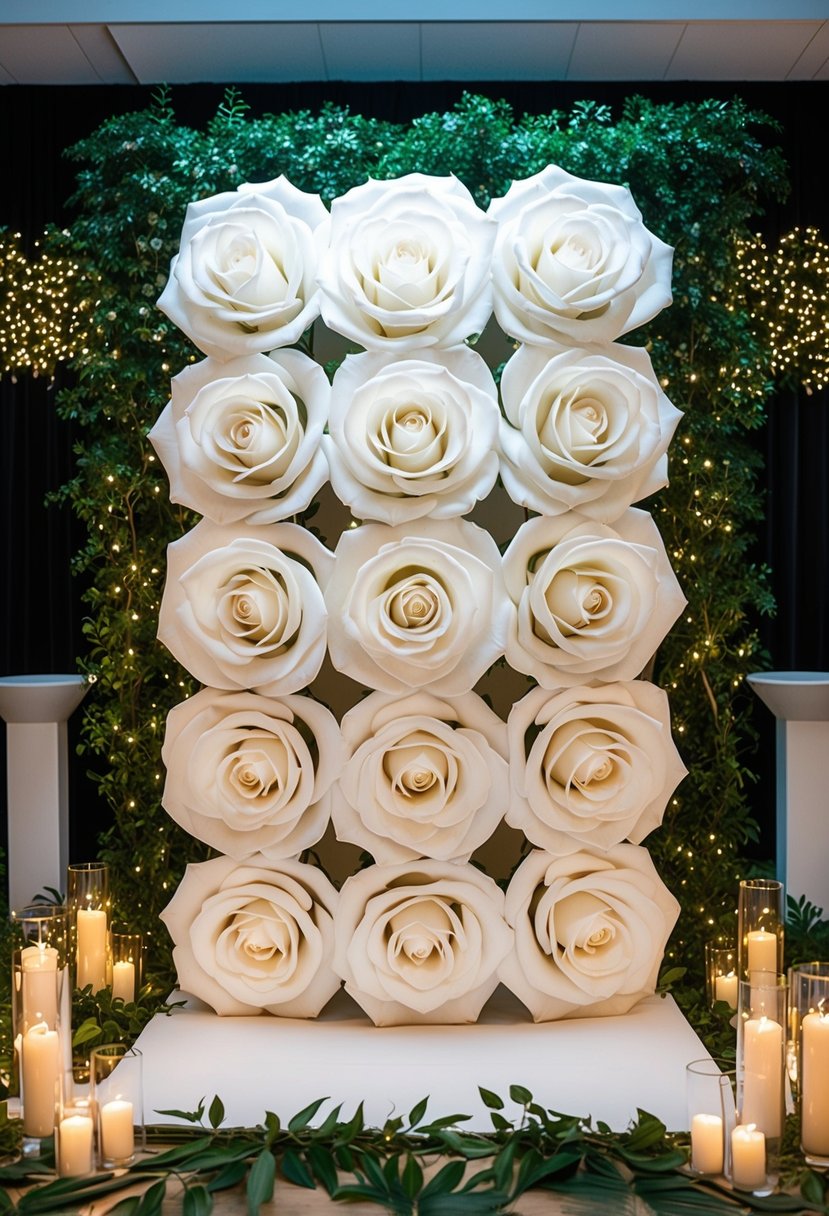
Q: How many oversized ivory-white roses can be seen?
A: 15